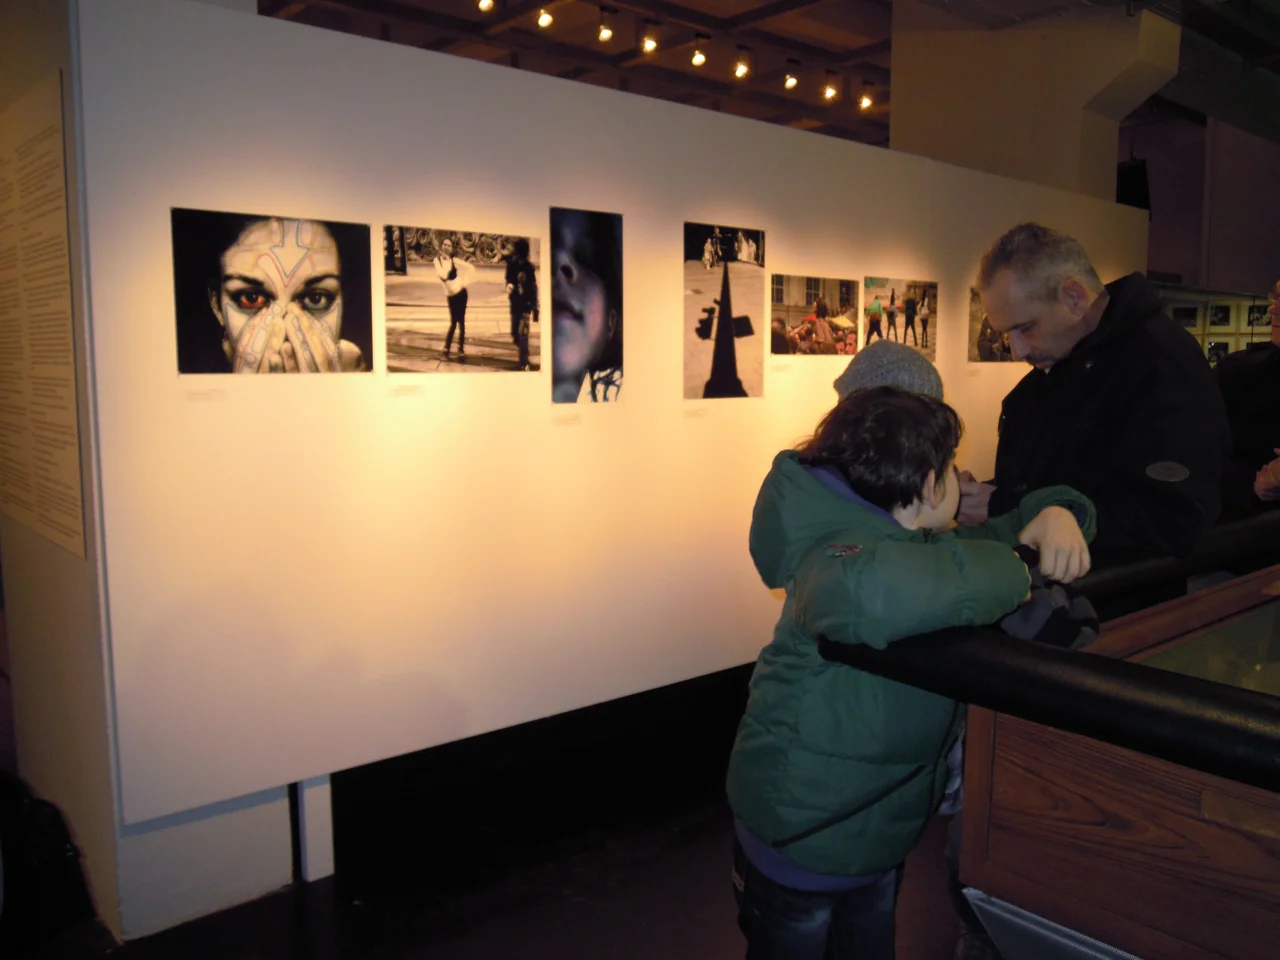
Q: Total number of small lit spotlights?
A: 9